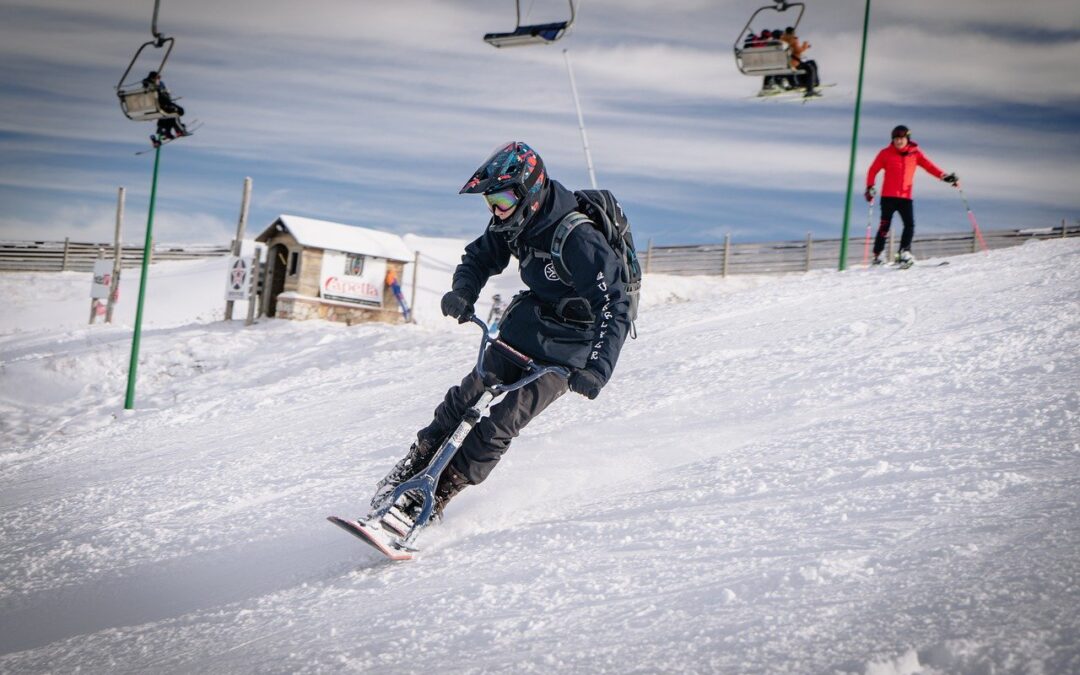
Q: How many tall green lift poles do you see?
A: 2